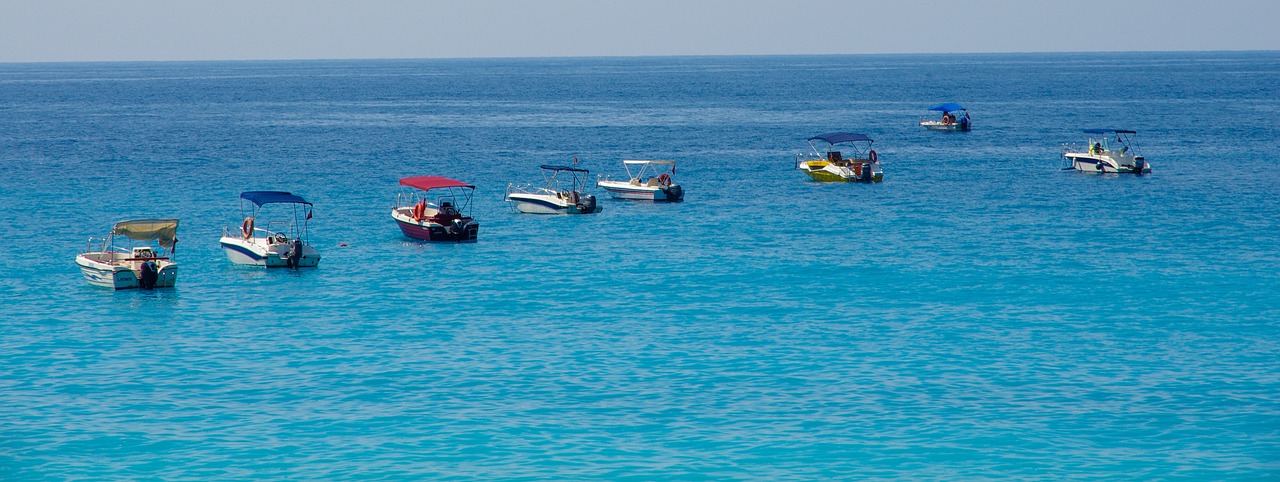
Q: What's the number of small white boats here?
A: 6